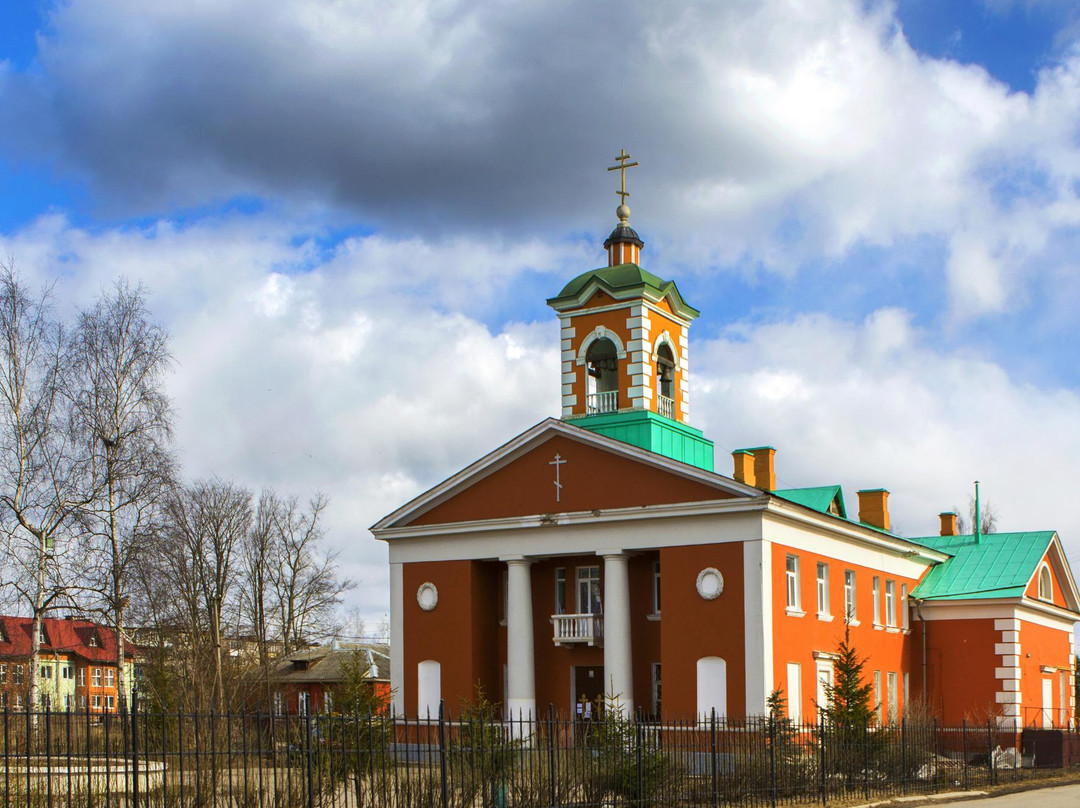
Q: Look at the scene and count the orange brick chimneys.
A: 4